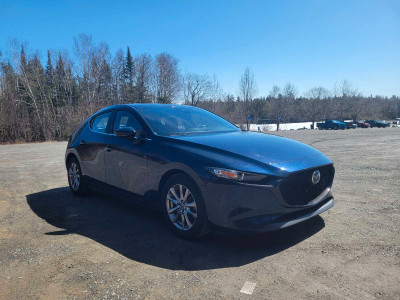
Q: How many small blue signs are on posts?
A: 2